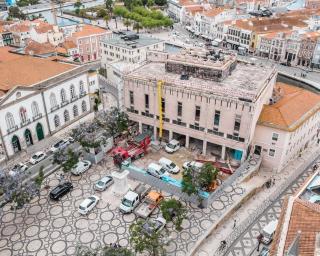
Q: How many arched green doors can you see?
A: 3